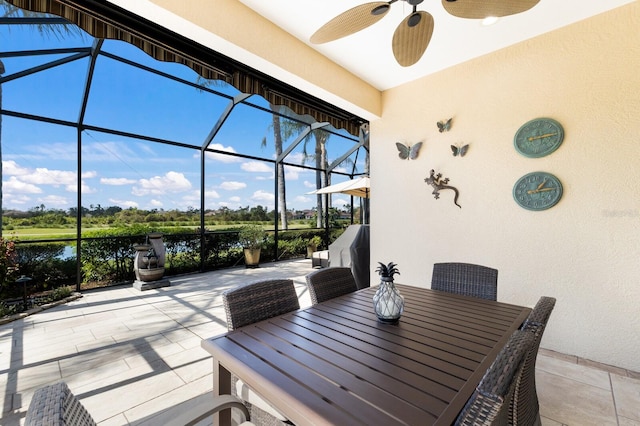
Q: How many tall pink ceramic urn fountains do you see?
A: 0